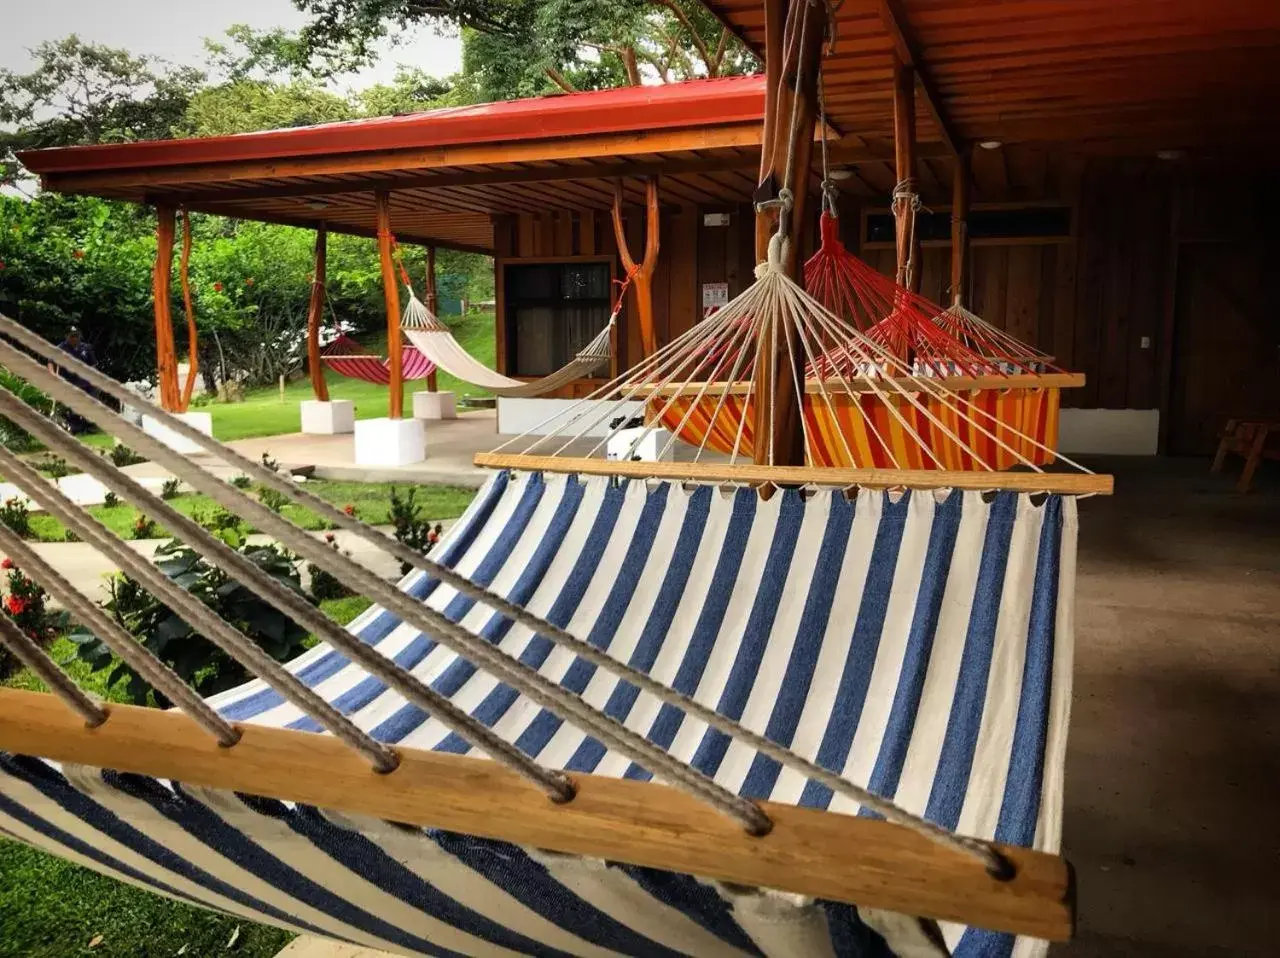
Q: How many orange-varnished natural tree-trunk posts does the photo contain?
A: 8